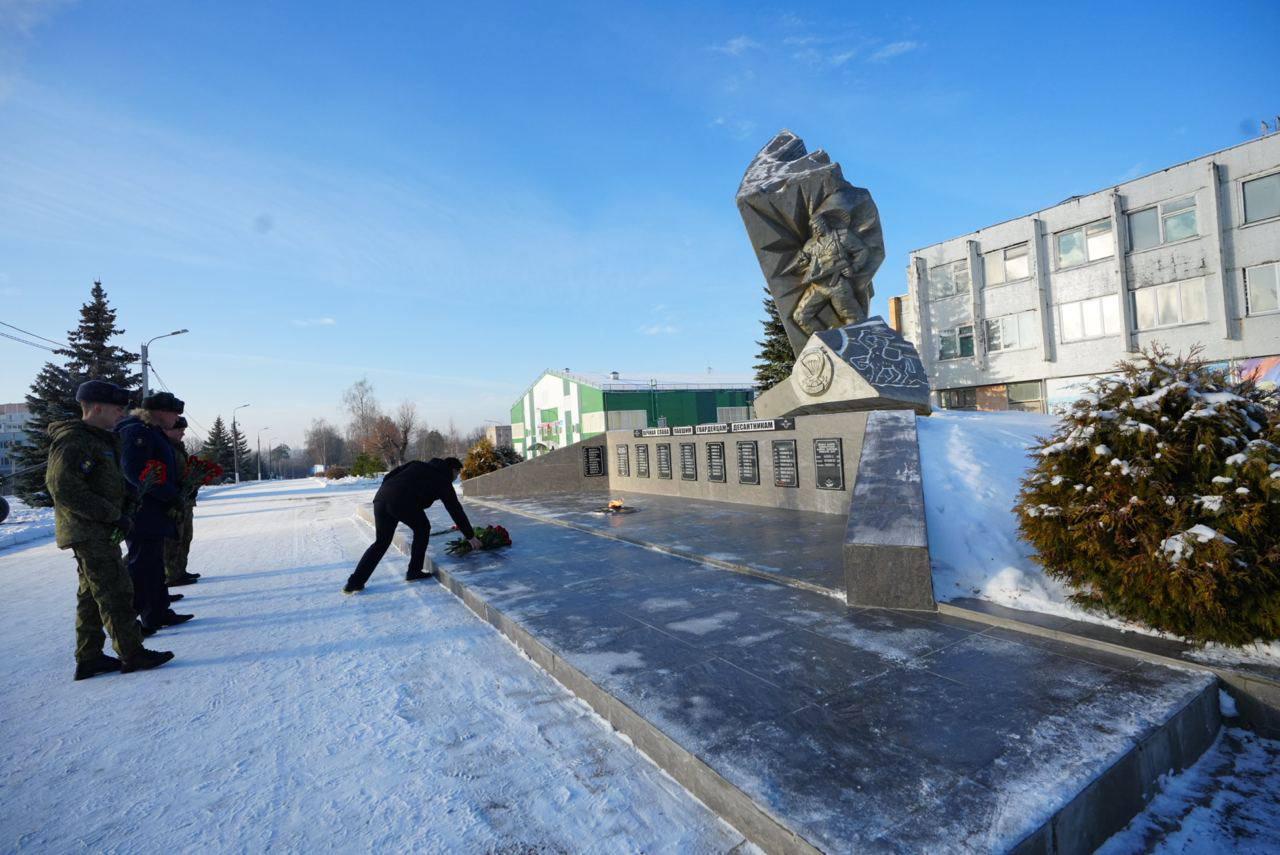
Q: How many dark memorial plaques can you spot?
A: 9